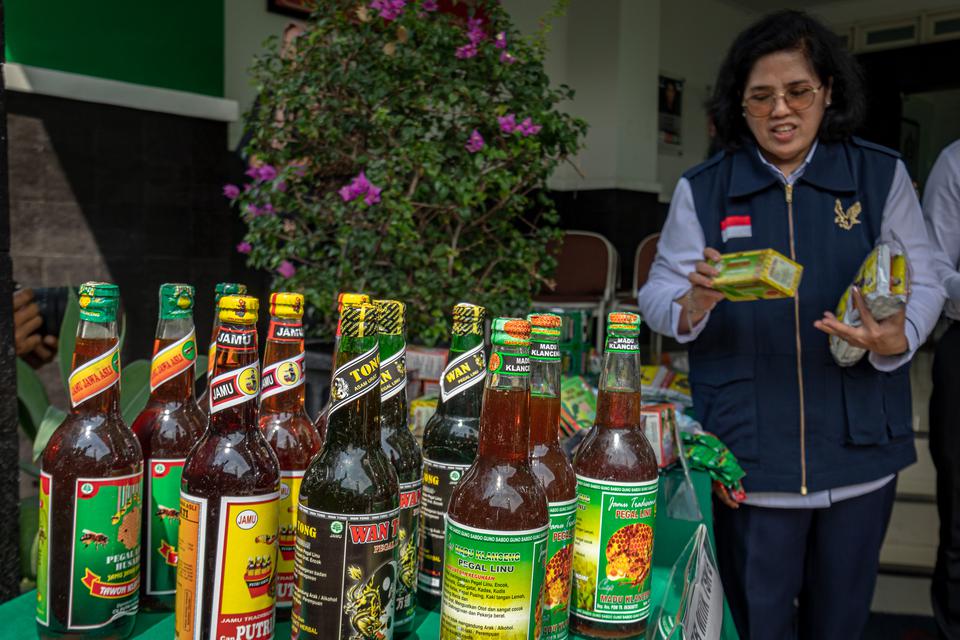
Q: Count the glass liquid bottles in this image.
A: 12